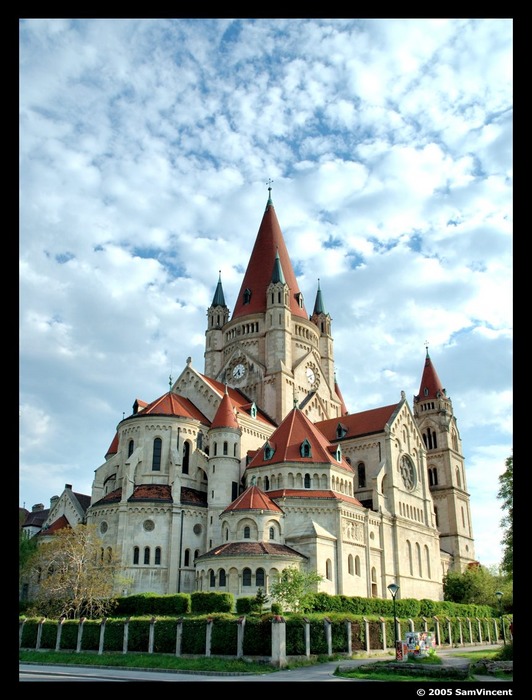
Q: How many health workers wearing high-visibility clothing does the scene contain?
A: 0